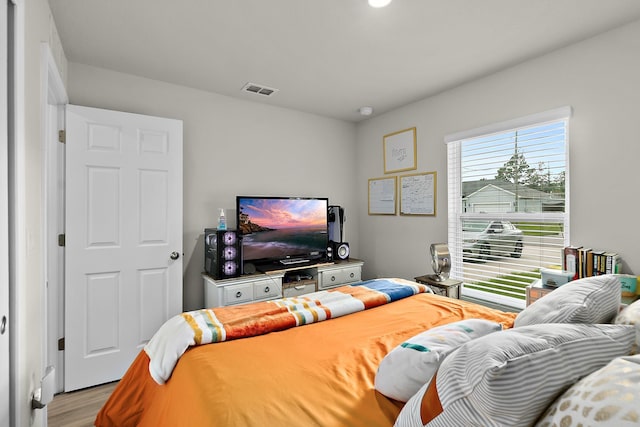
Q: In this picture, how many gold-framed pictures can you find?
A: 3